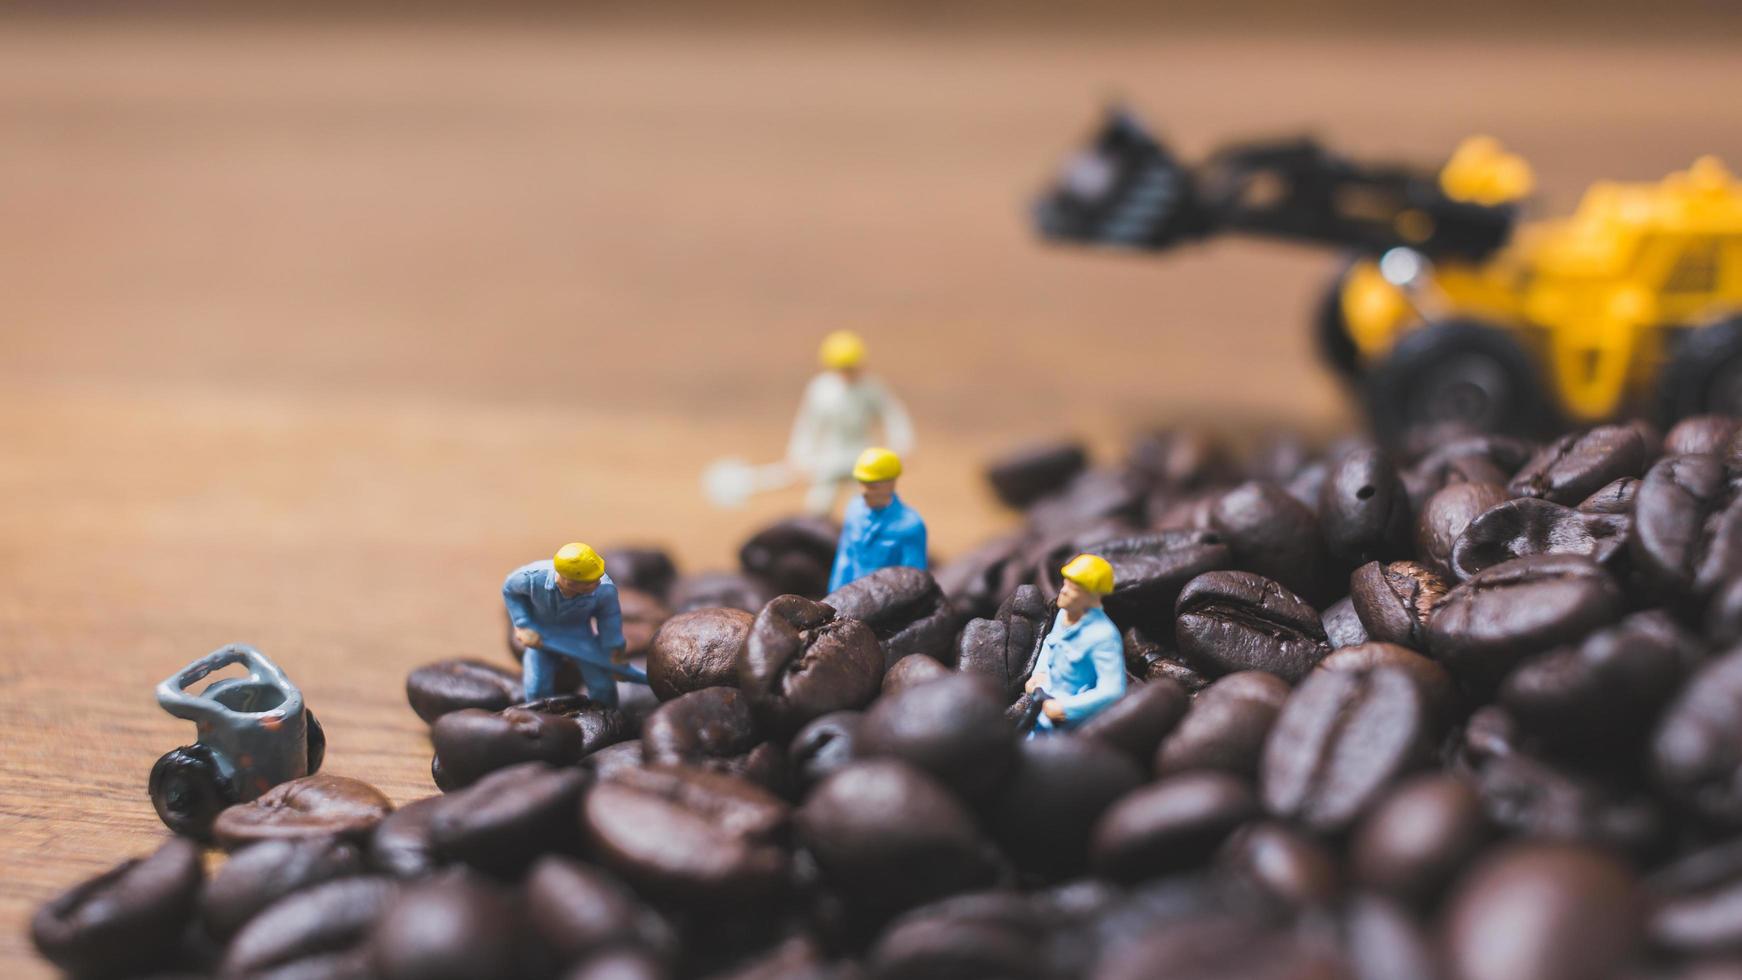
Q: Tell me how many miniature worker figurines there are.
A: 4